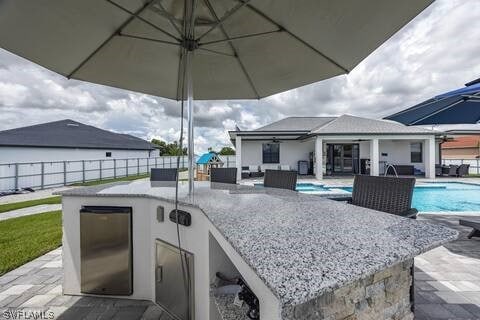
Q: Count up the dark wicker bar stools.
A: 4